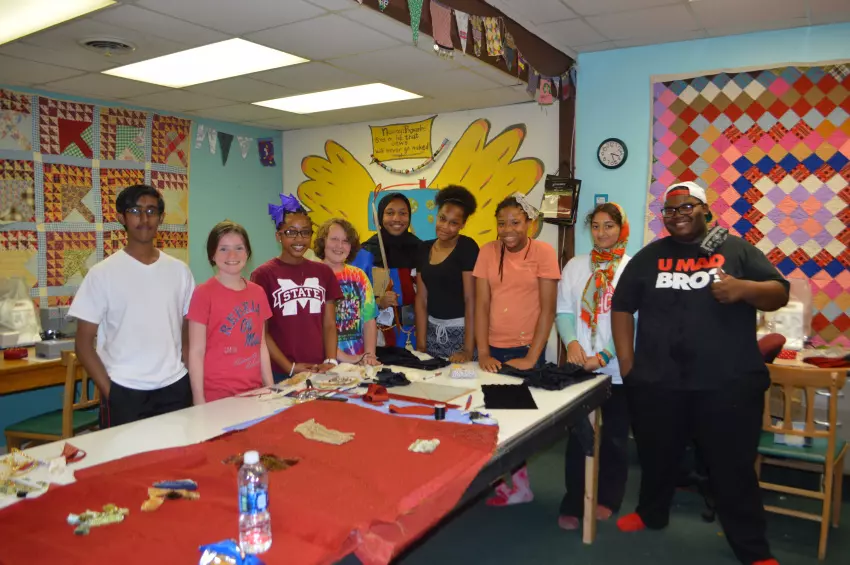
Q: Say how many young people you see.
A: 9